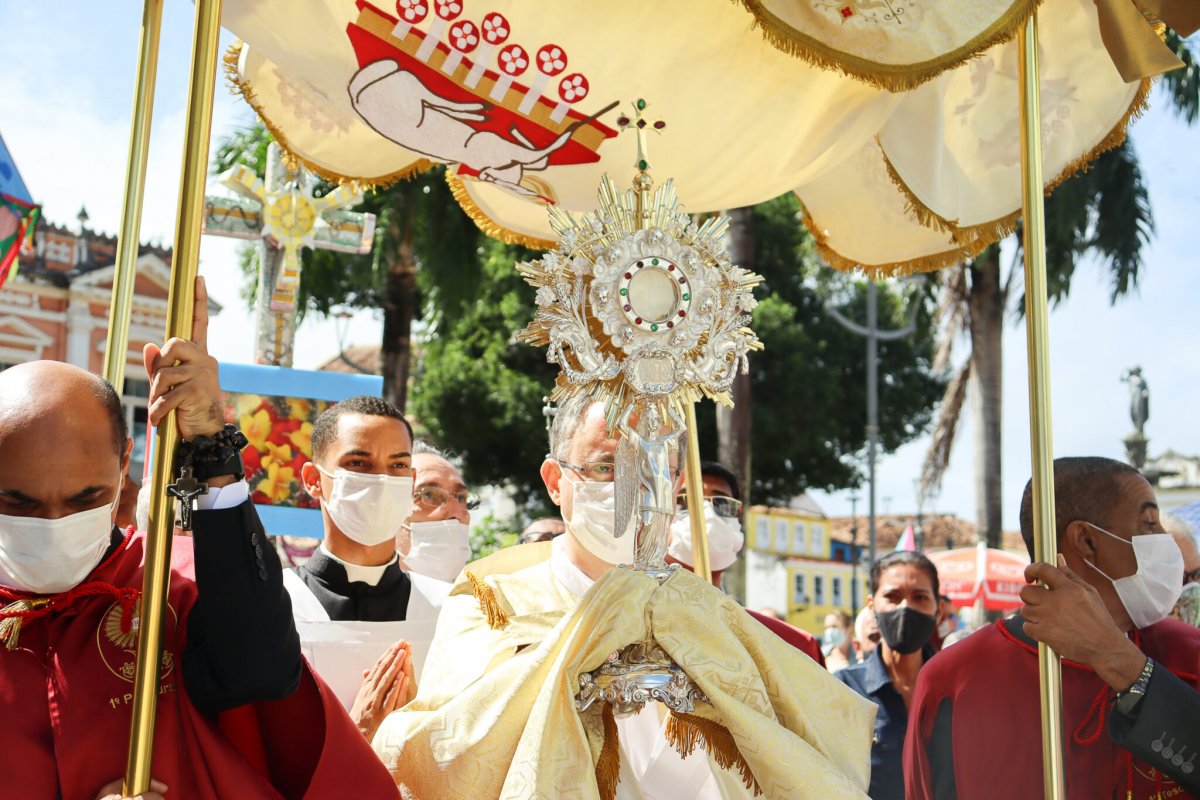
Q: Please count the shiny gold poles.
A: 4